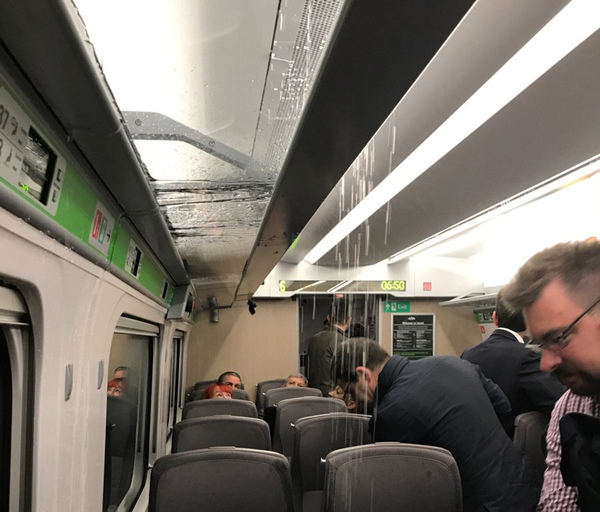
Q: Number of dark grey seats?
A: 11